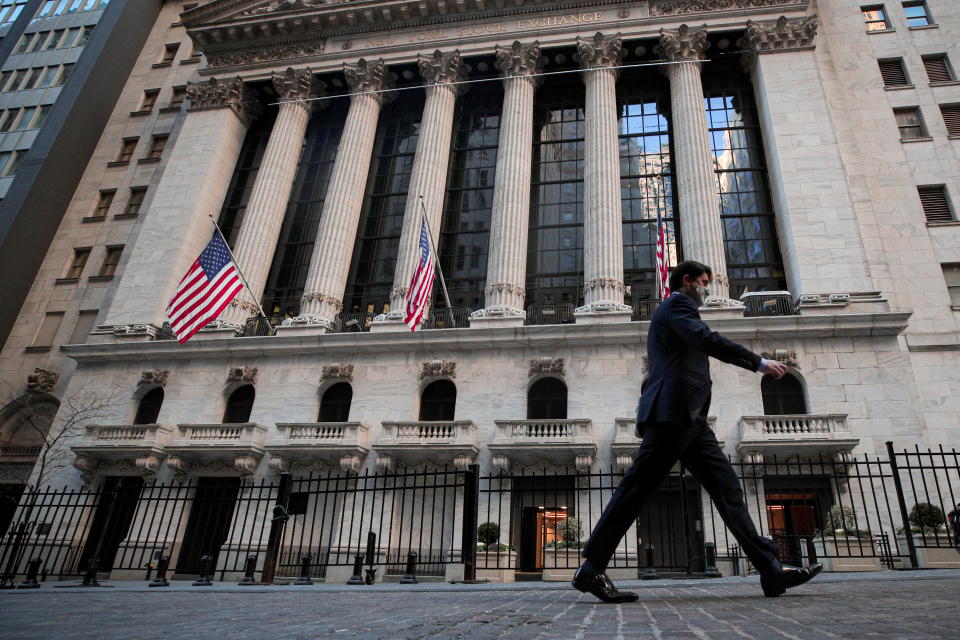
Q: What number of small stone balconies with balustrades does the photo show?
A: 7